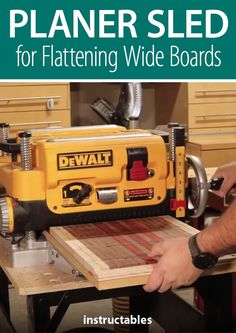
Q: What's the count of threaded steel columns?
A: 4